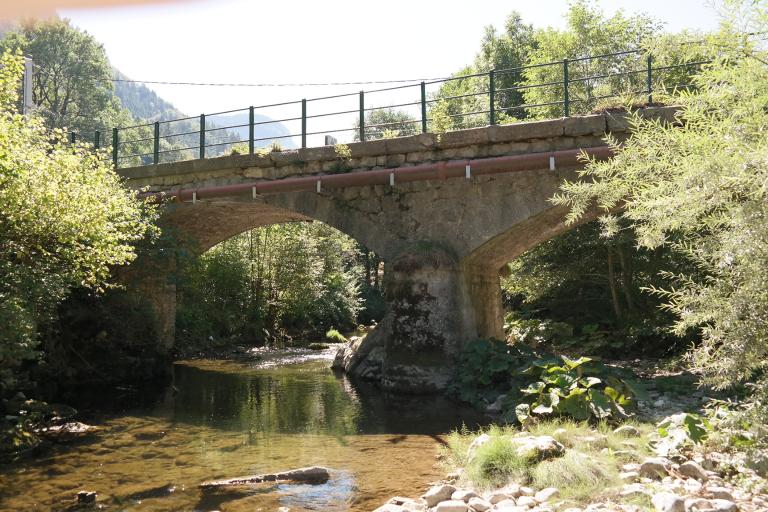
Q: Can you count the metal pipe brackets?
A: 6